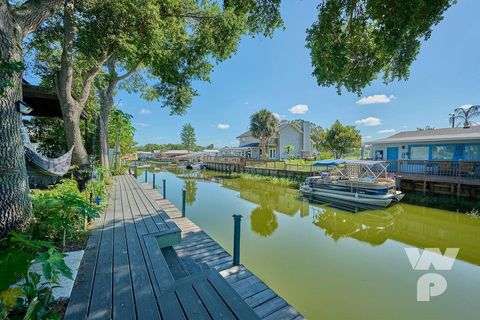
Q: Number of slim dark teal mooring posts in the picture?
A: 5